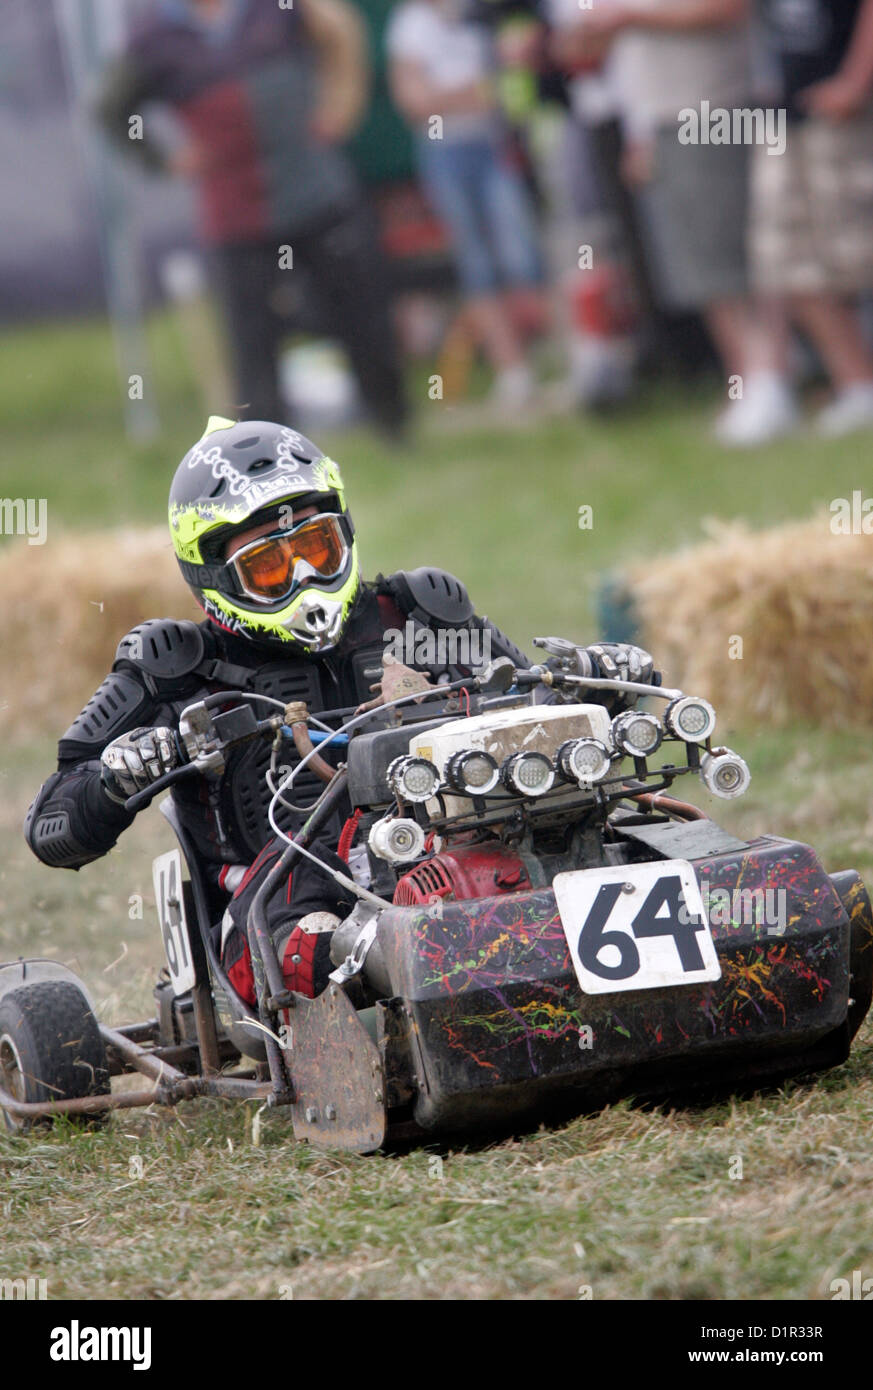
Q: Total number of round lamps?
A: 8